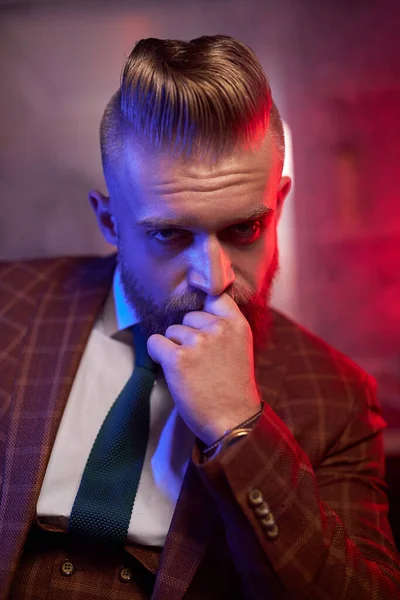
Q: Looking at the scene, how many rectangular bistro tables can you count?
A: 0